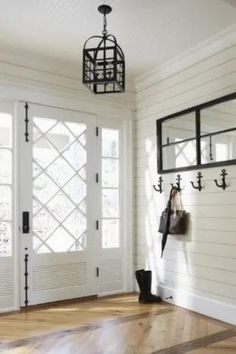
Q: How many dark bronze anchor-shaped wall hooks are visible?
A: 4